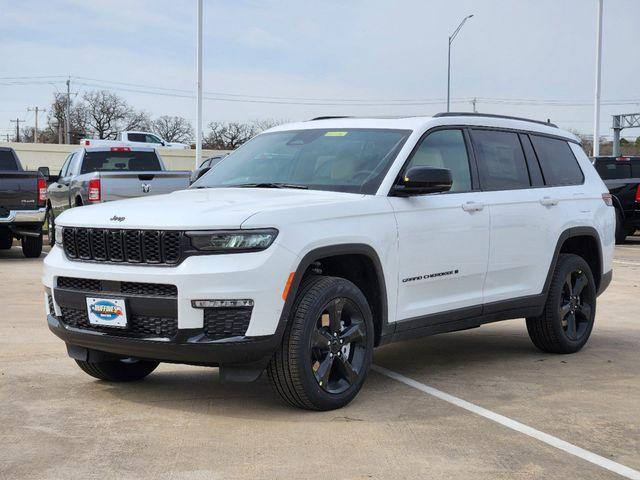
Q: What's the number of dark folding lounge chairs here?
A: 0